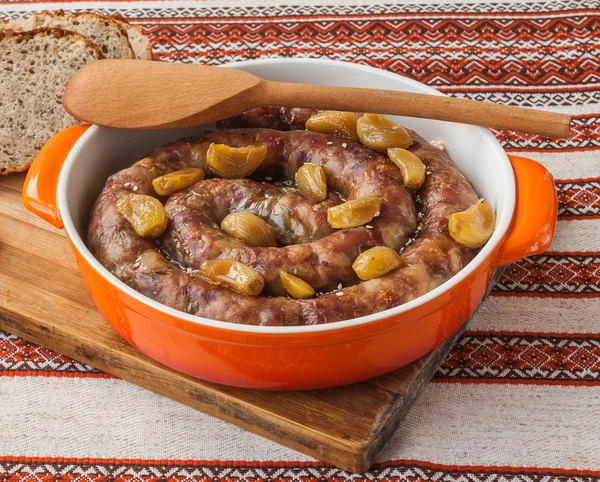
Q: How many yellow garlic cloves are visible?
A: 13